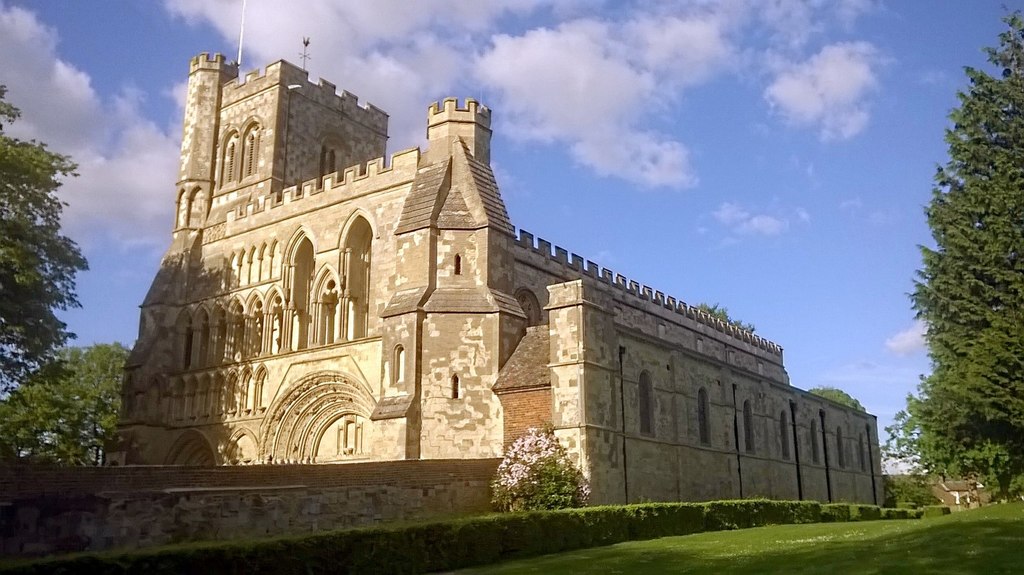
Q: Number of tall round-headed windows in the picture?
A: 7